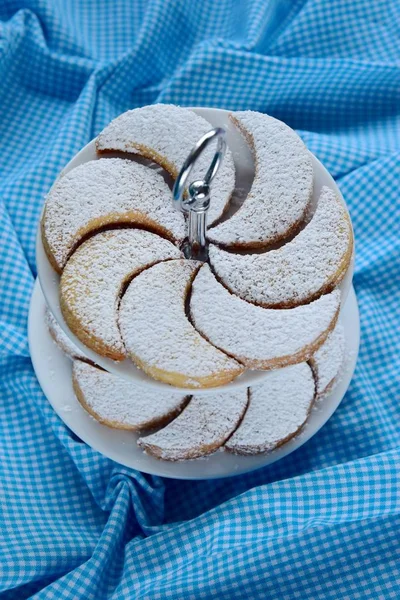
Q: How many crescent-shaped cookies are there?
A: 12